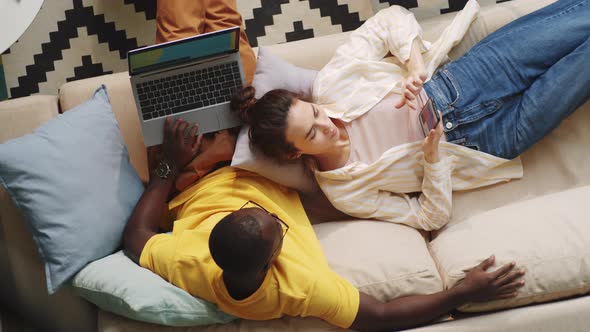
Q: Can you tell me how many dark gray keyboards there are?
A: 1